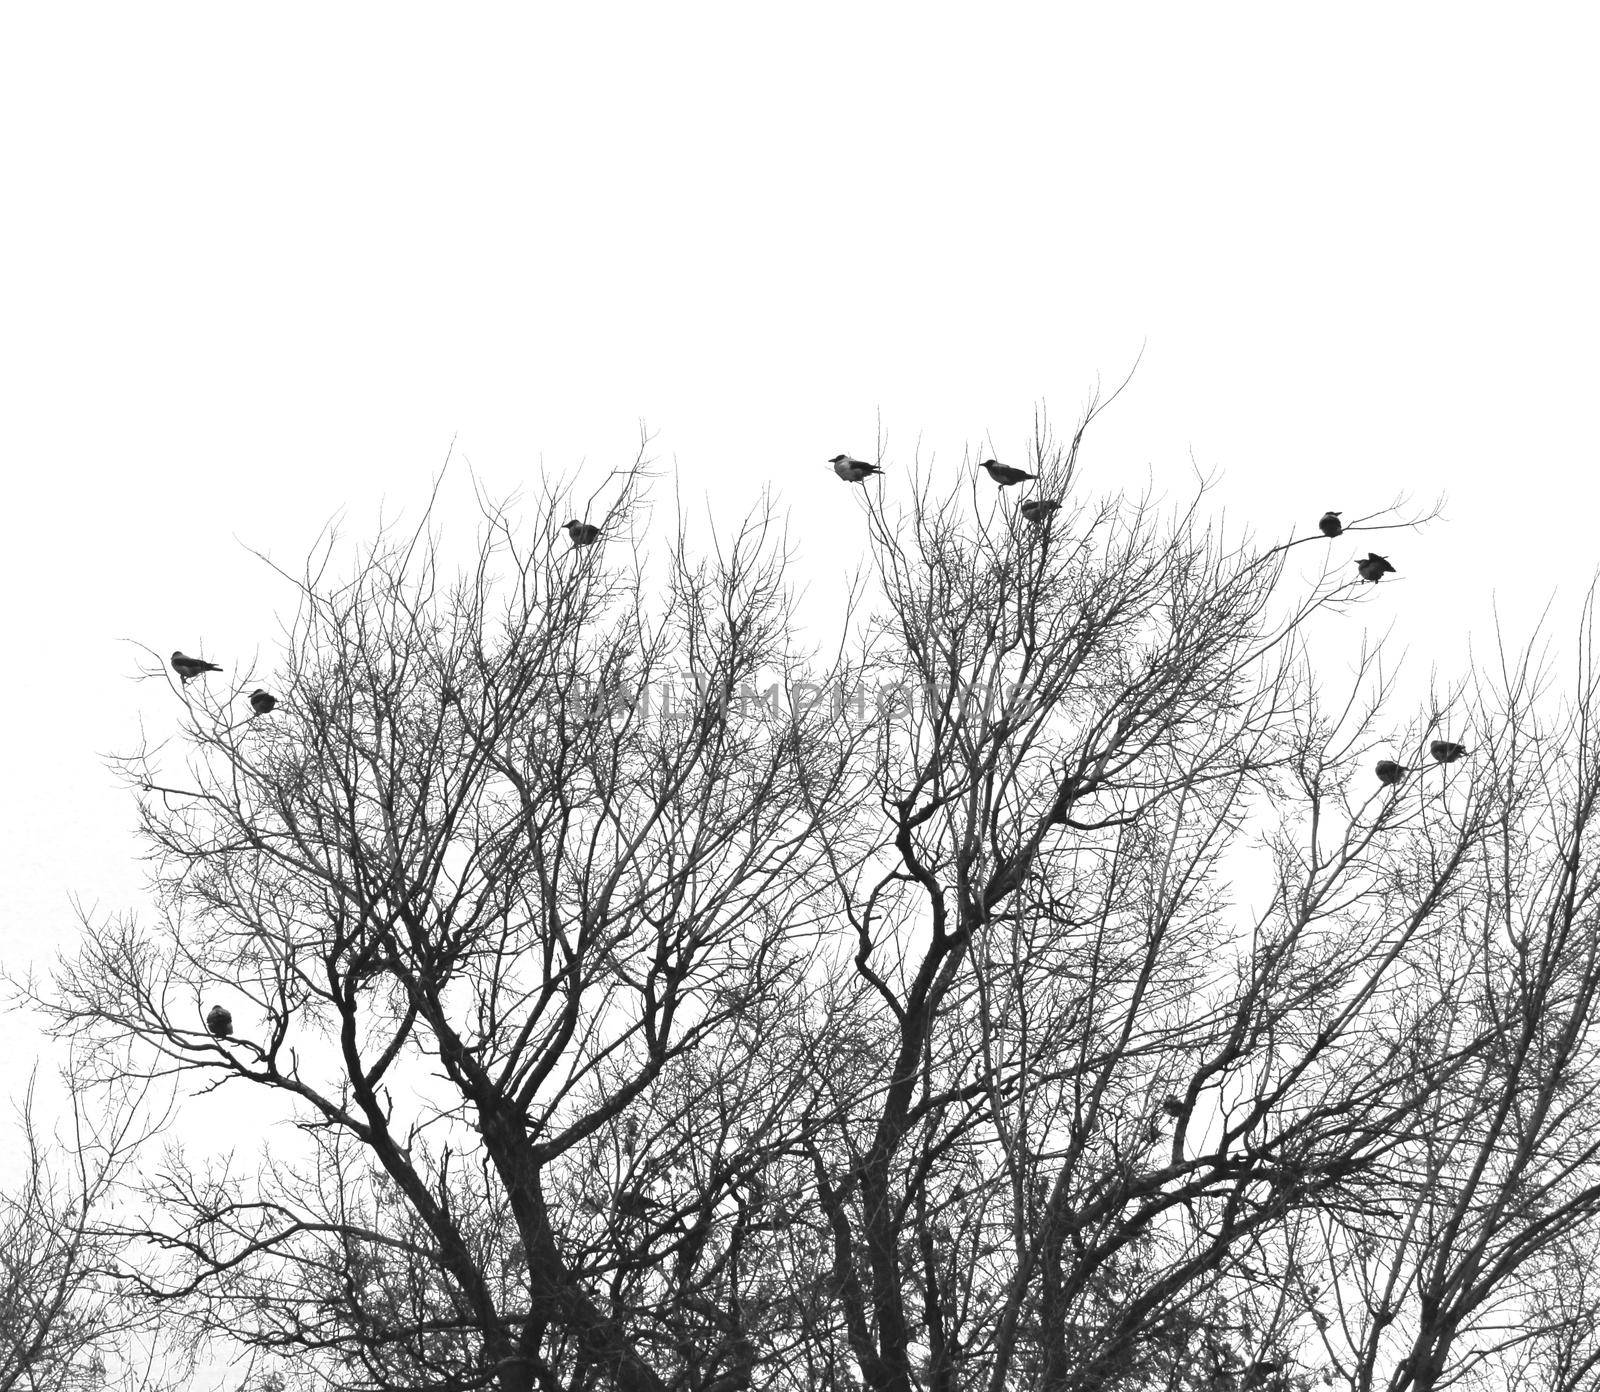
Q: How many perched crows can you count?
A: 11